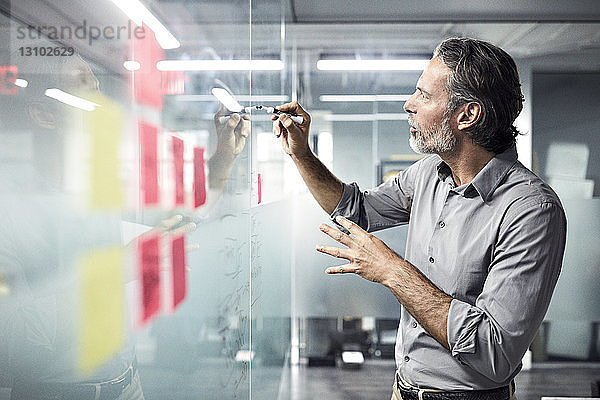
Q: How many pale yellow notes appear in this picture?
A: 2